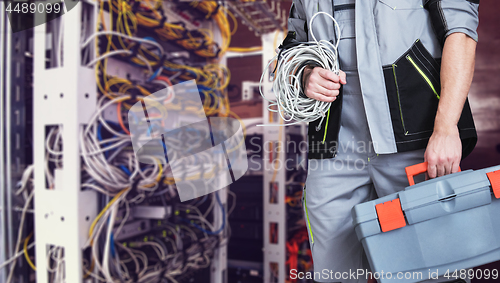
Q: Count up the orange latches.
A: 2